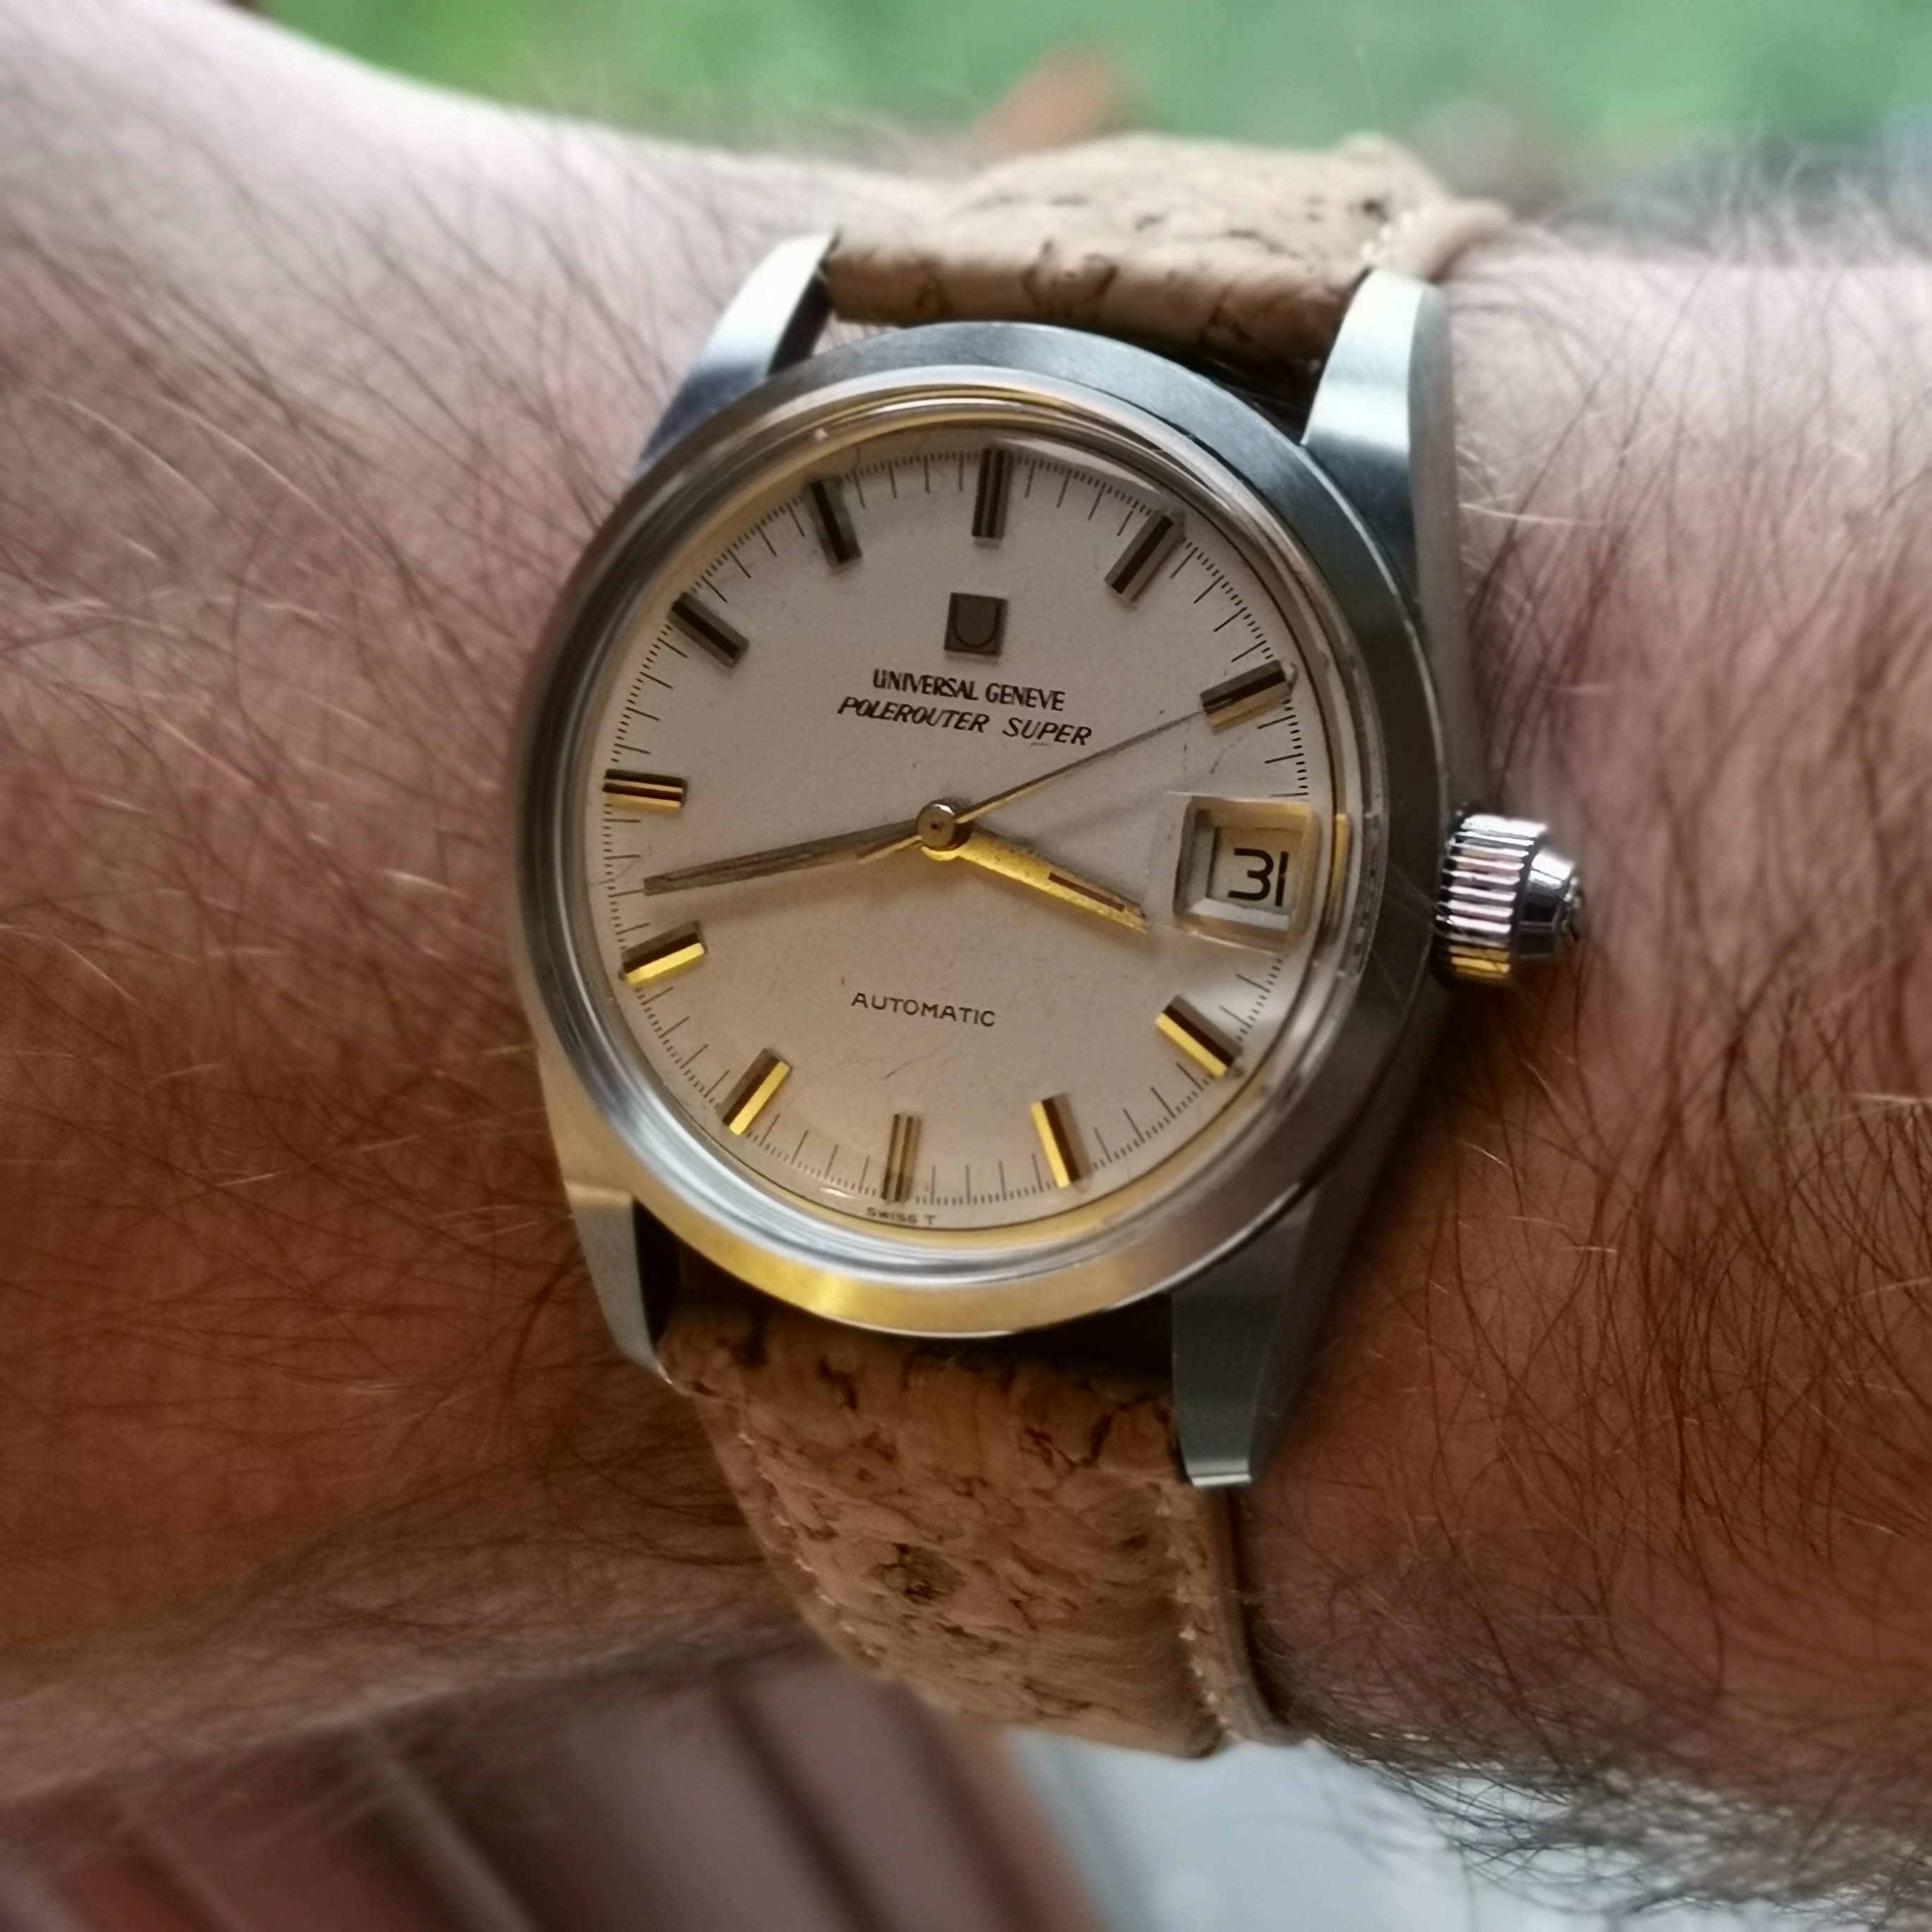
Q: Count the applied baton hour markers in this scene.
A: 11